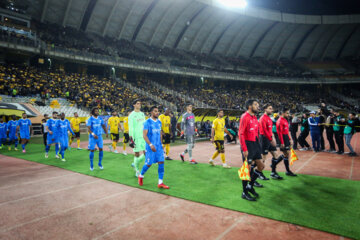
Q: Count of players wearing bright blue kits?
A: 7